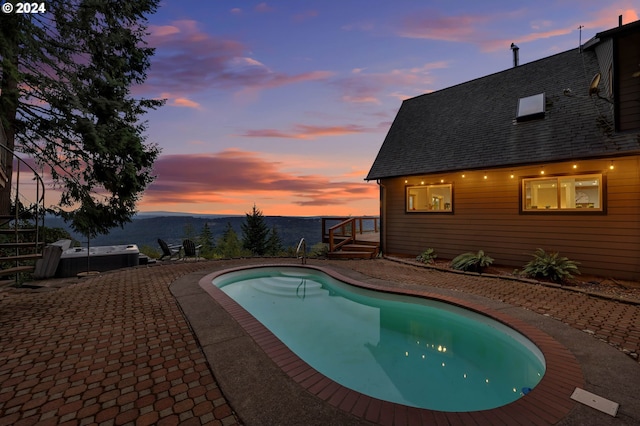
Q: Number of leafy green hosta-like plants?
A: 3